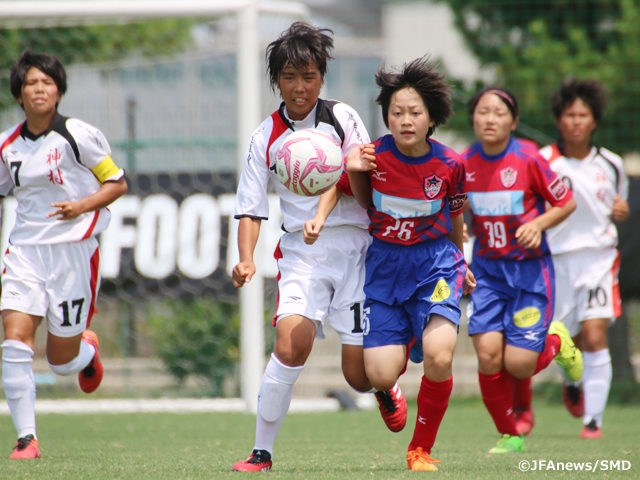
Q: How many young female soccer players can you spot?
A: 5